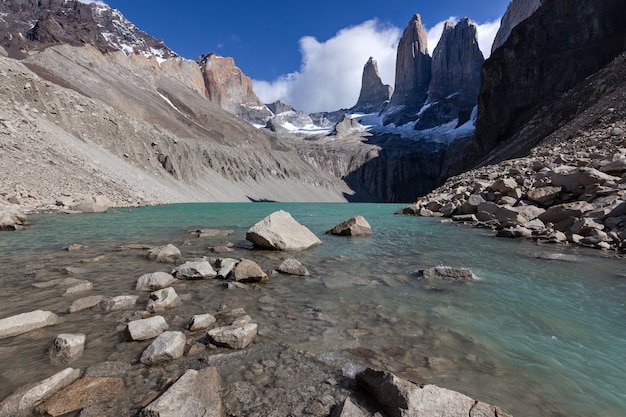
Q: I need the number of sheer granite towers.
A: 3